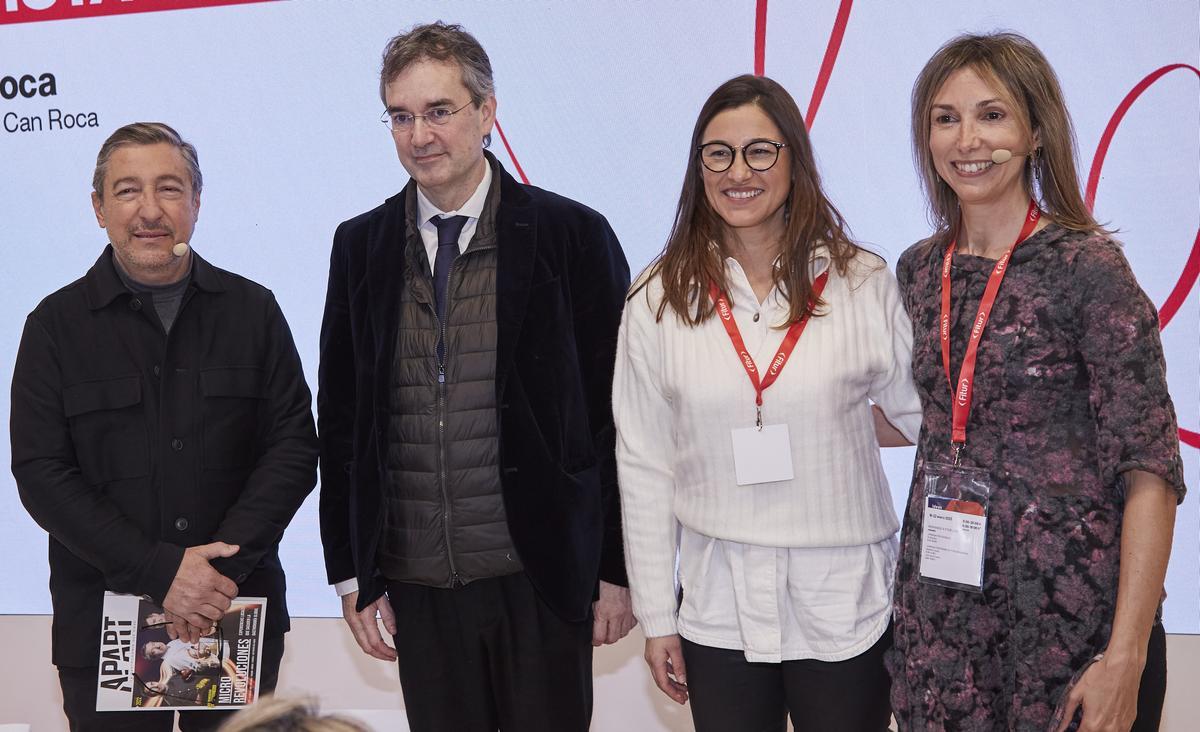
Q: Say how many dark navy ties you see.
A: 1